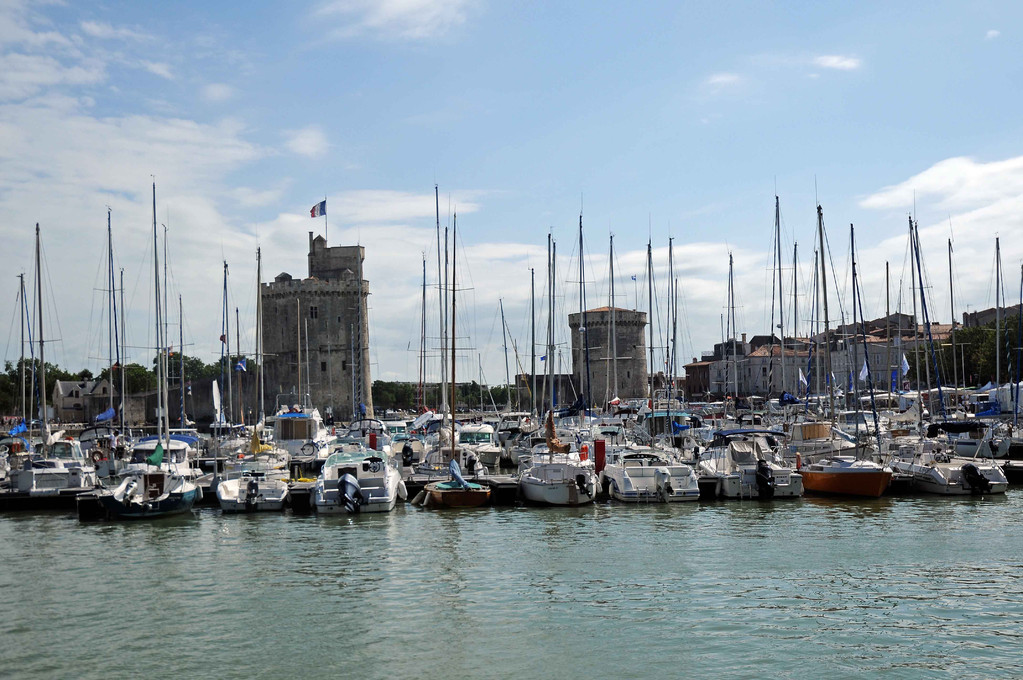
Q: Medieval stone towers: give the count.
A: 2